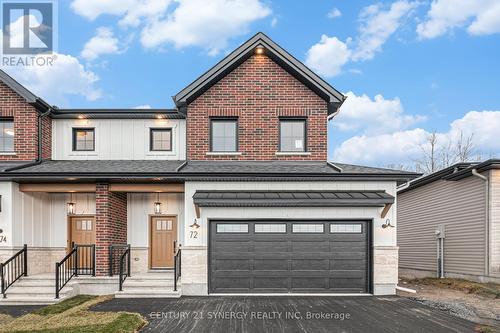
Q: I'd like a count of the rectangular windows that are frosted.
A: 4